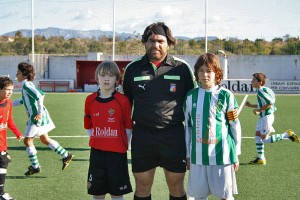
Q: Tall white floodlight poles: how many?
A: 3